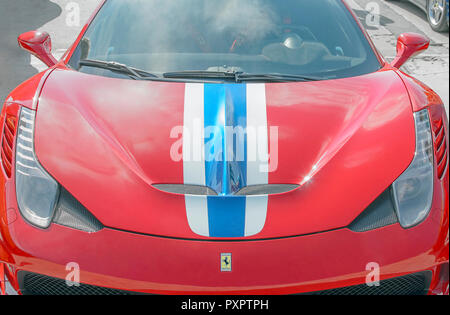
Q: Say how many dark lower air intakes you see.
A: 2